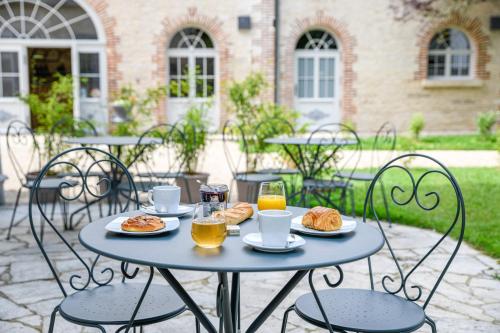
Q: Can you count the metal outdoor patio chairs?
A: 10